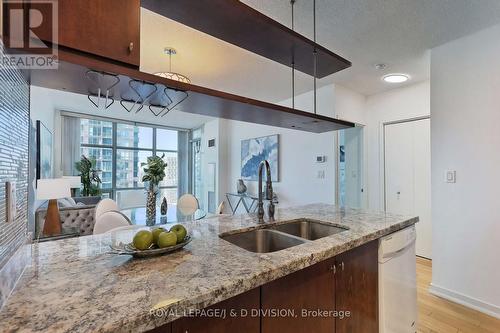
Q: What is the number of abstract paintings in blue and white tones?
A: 1